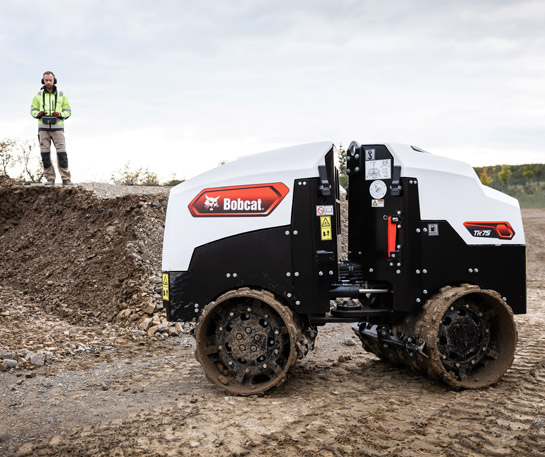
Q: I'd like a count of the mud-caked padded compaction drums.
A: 2